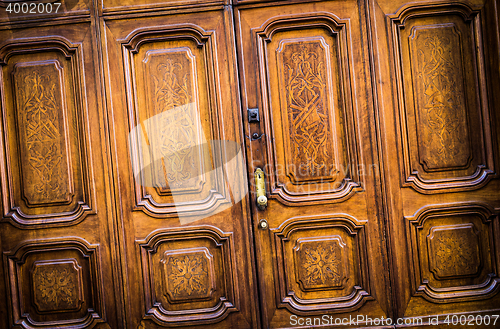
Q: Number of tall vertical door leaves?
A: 4